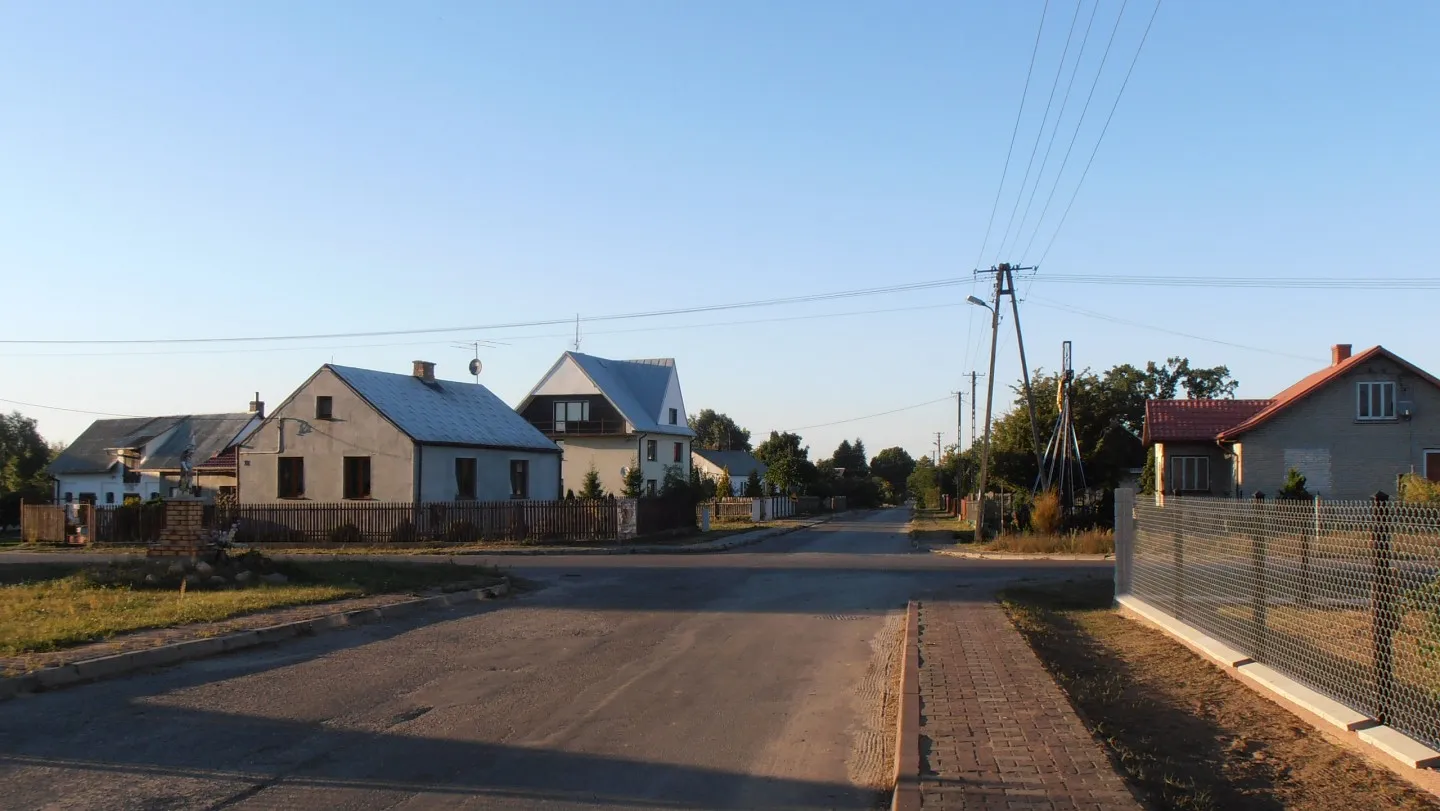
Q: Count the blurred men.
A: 0